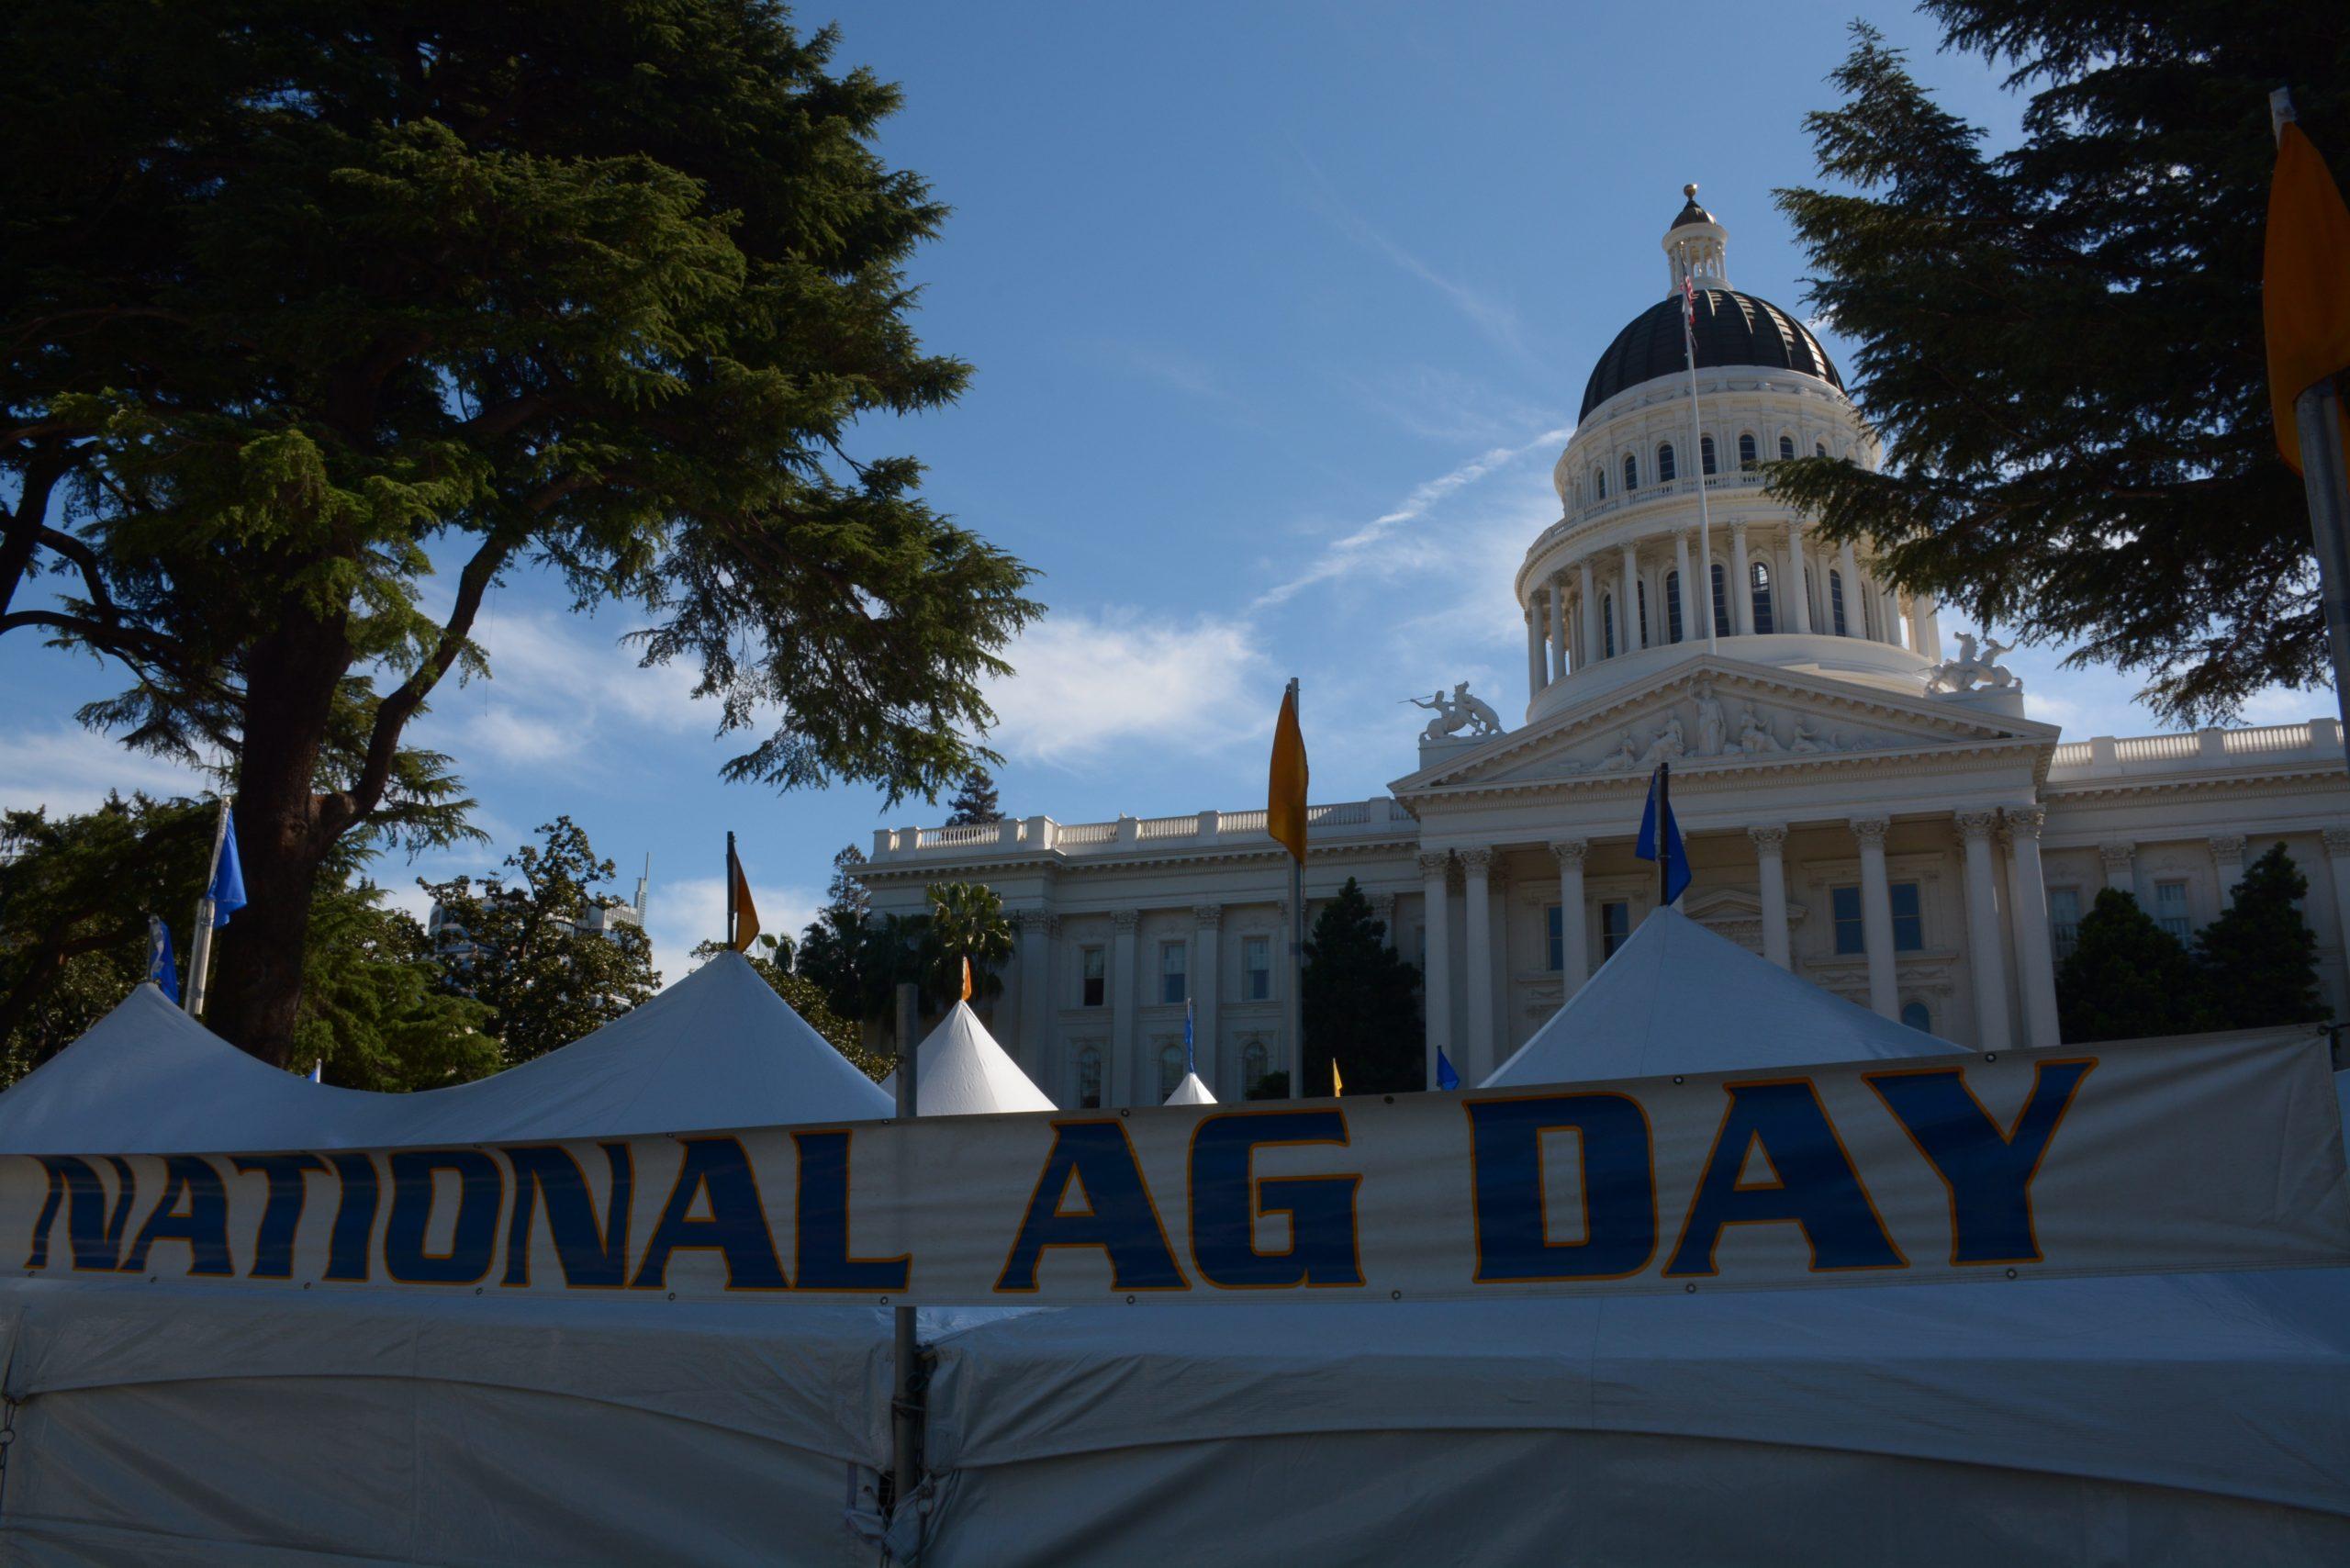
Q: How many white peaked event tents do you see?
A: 5